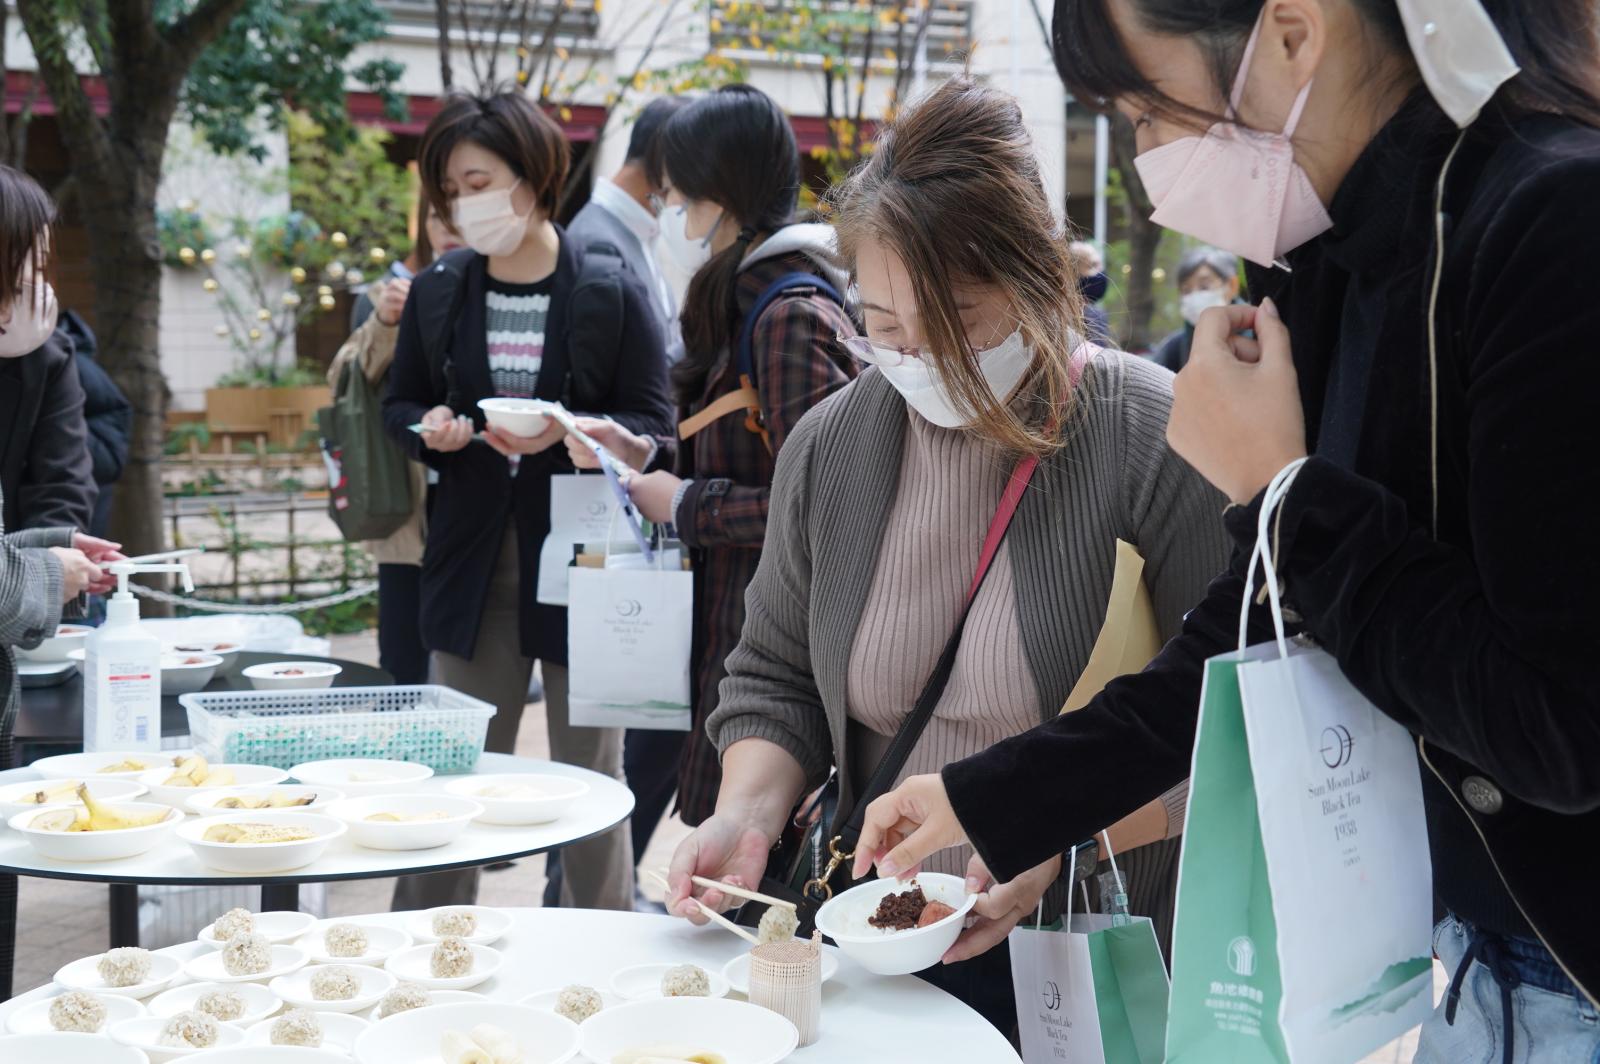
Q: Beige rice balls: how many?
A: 15